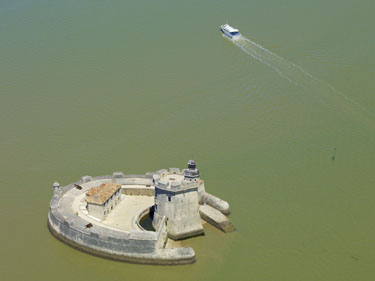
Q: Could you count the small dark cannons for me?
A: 2